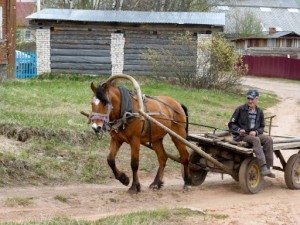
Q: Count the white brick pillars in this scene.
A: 3